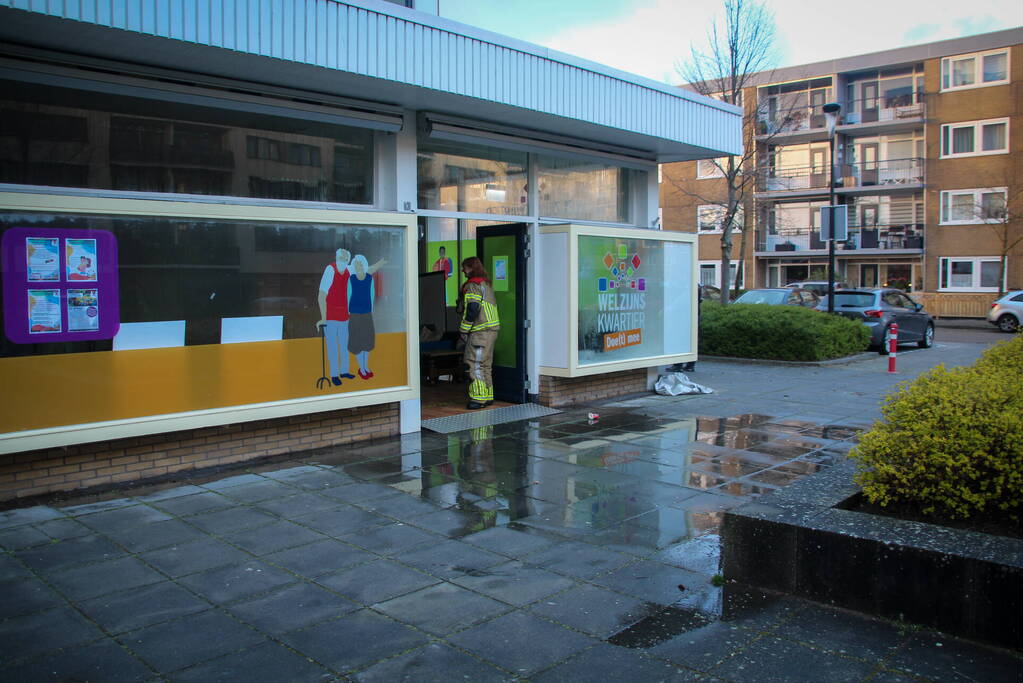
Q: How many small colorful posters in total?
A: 4